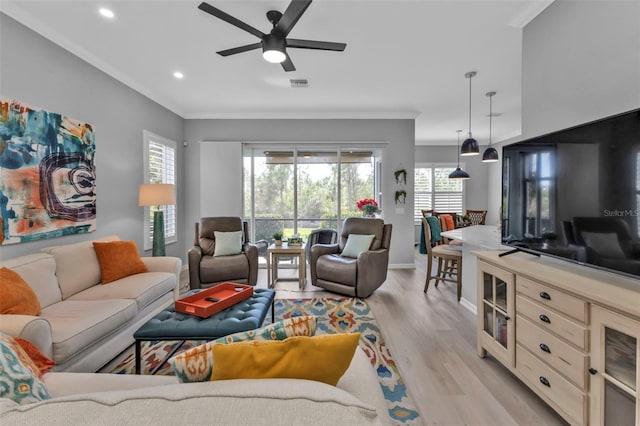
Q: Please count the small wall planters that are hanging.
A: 2